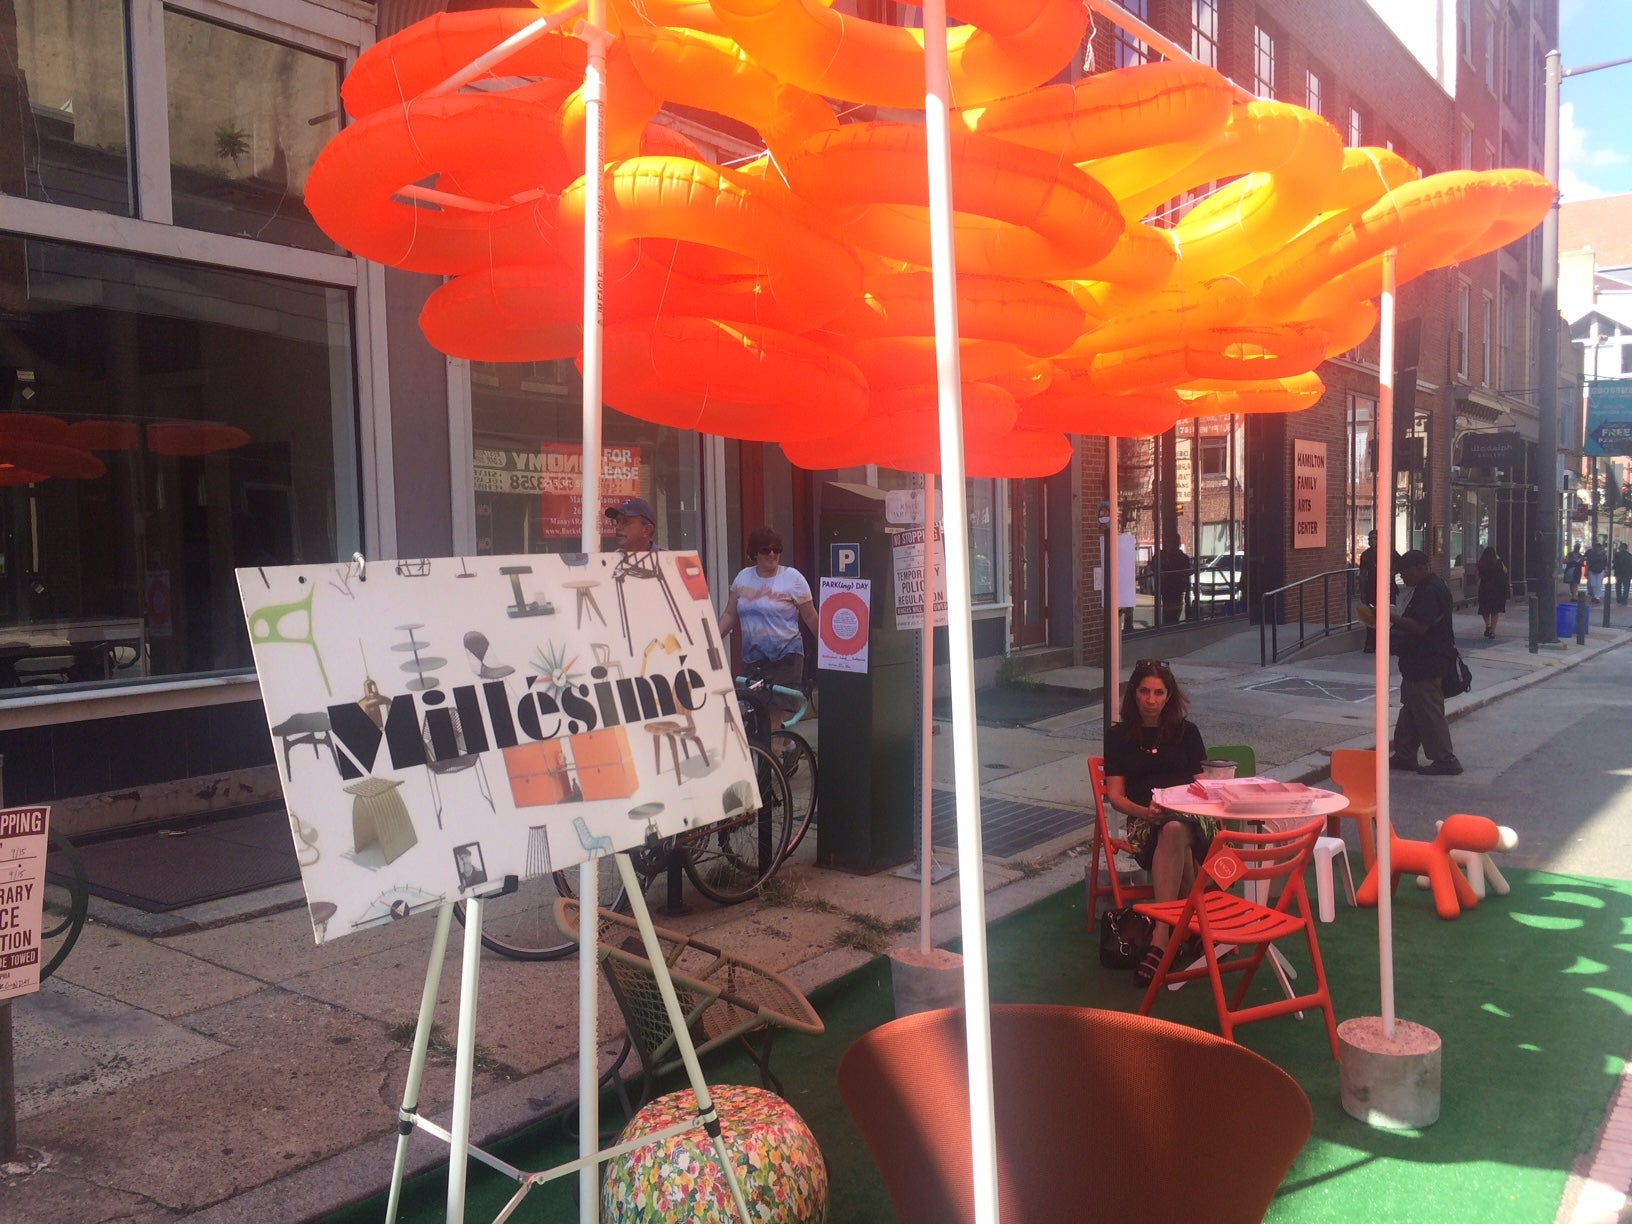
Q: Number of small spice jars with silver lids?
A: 0